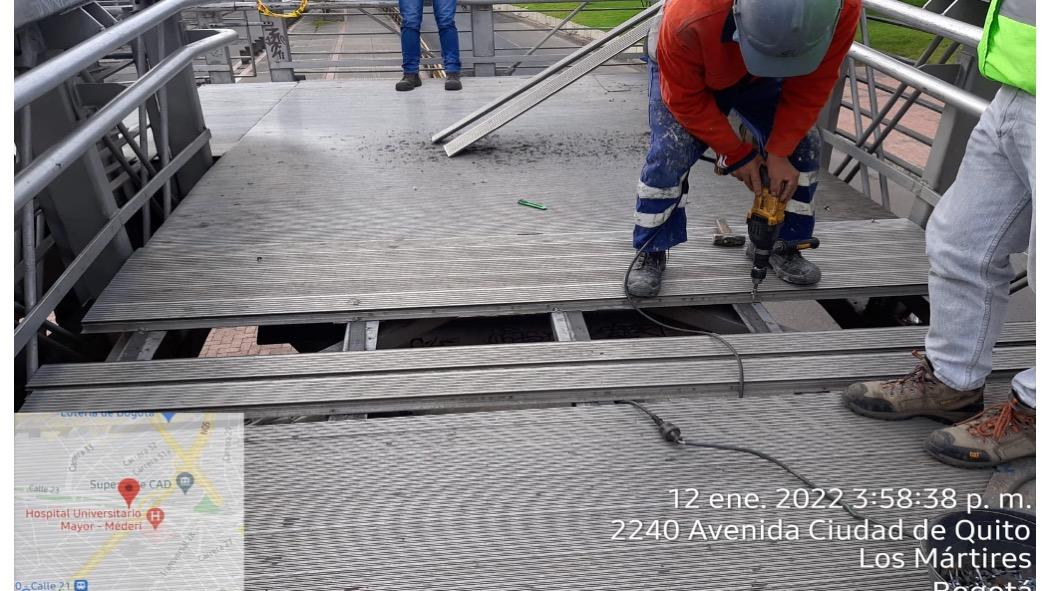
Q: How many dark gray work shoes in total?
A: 4